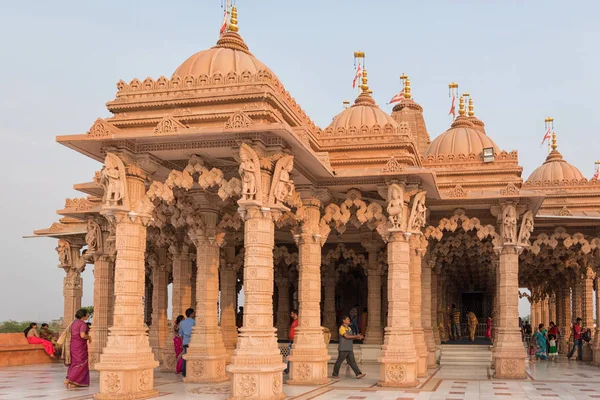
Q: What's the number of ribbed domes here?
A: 4